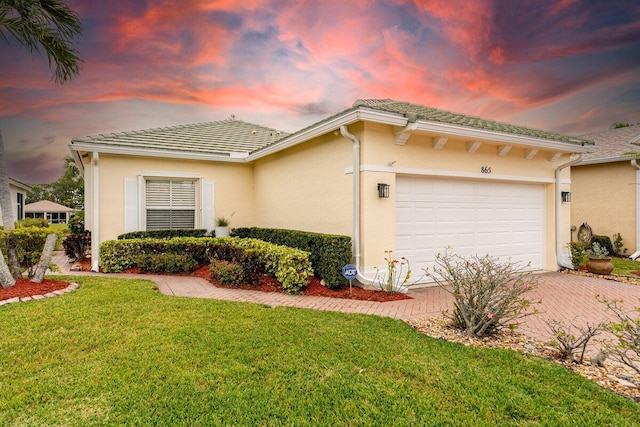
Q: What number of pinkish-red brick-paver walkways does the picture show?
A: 1